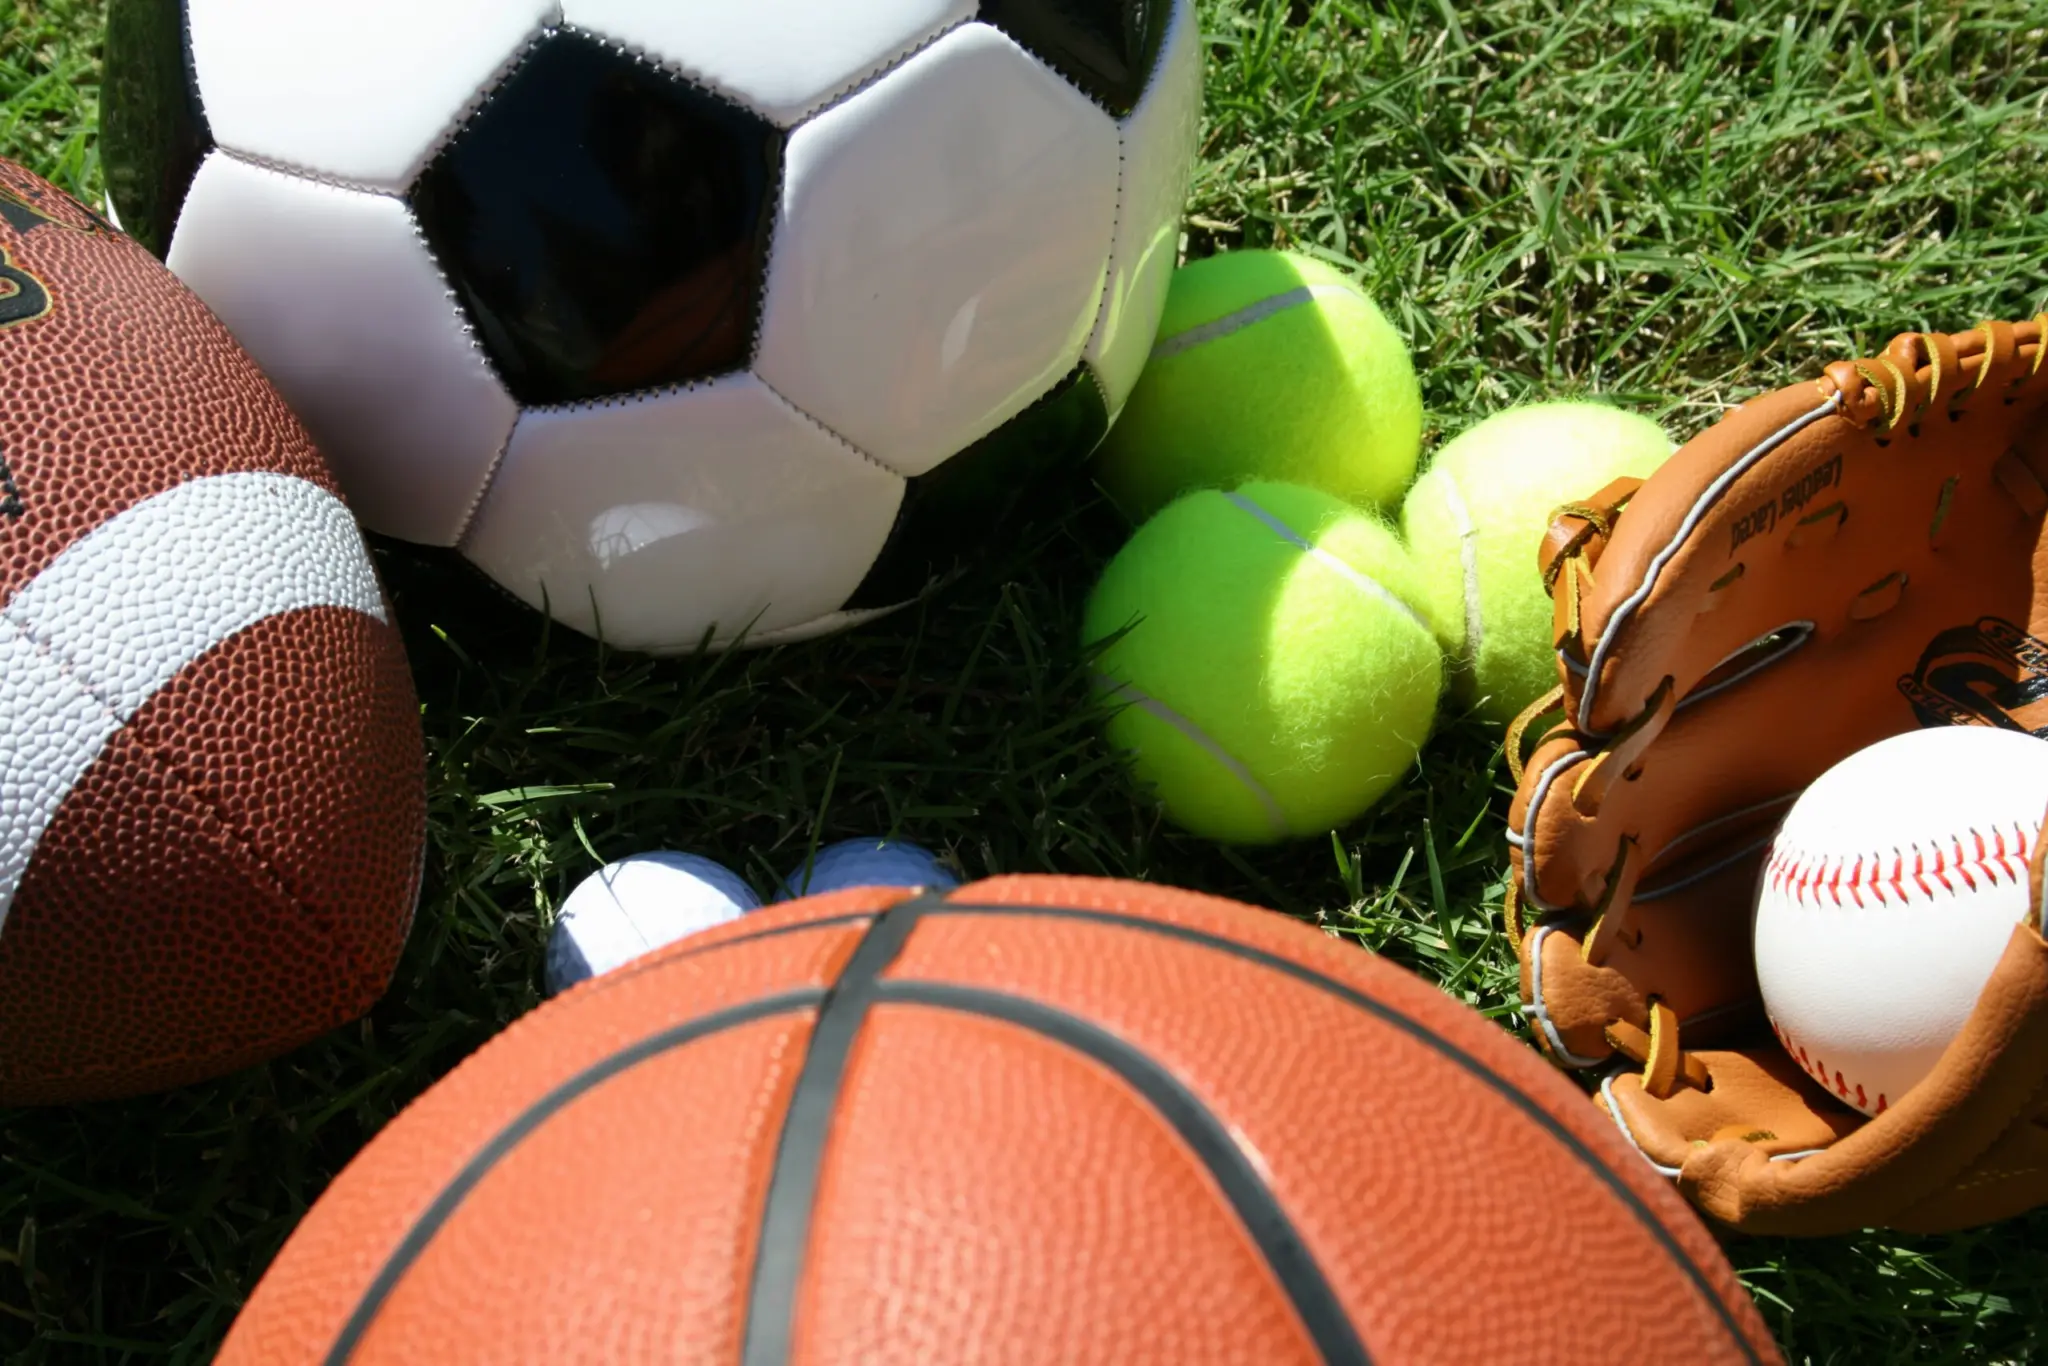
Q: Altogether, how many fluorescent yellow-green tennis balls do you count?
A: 3